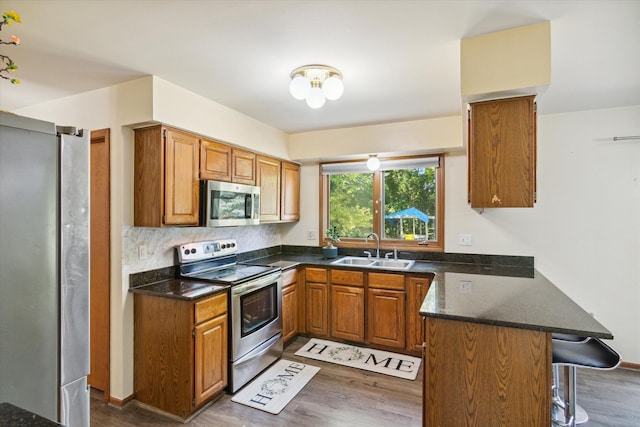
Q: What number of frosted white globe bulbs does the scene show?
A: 4